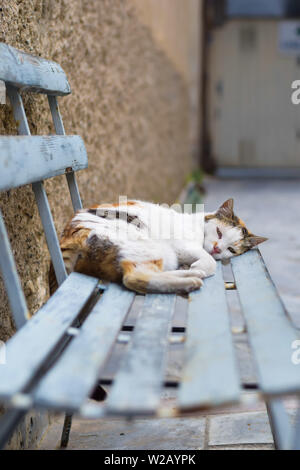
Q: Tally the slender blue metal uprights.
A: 3